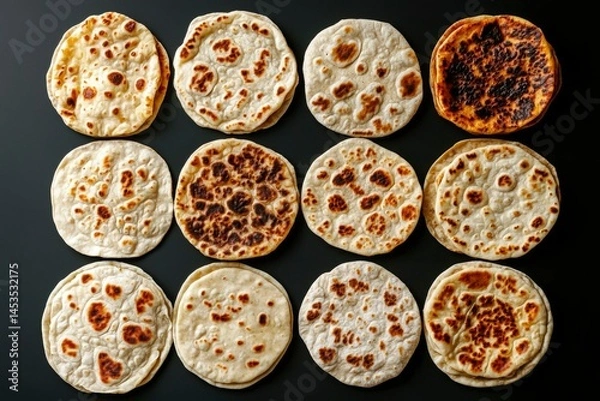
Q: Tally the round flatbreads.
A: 12